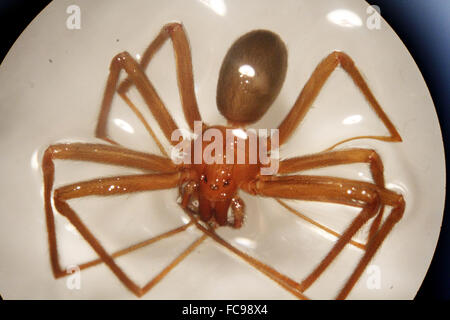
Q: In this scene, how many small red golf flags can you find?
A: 0